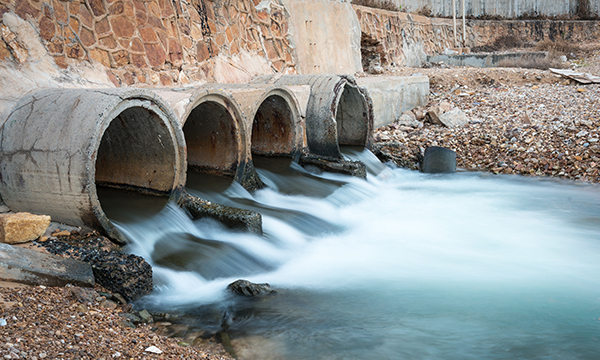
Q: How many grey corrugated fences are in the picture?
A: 1